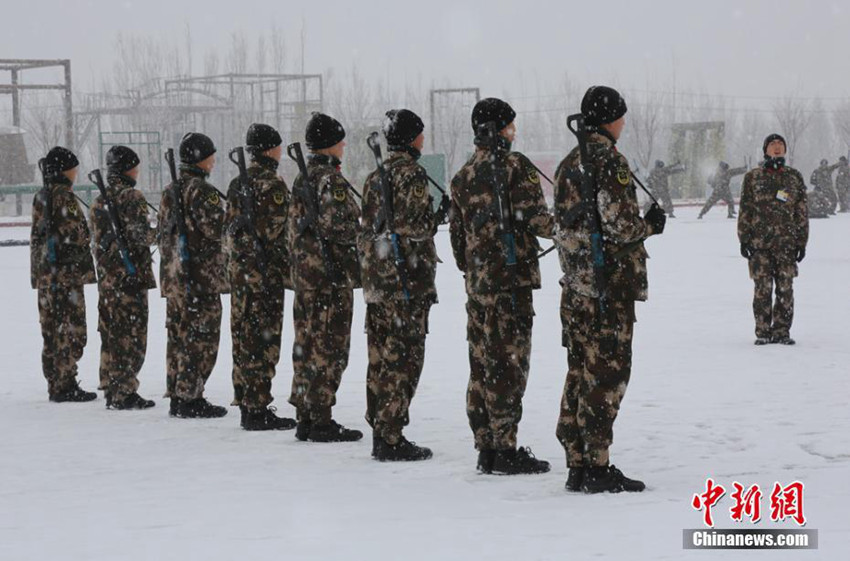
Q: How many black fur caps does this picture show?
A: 9